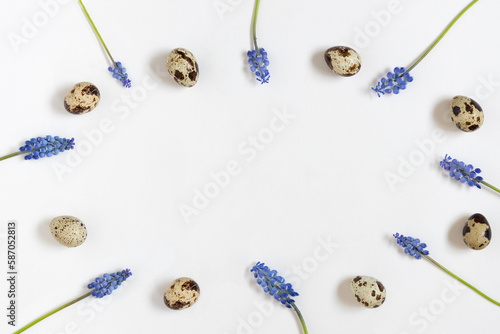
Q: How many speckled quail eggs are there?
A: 8